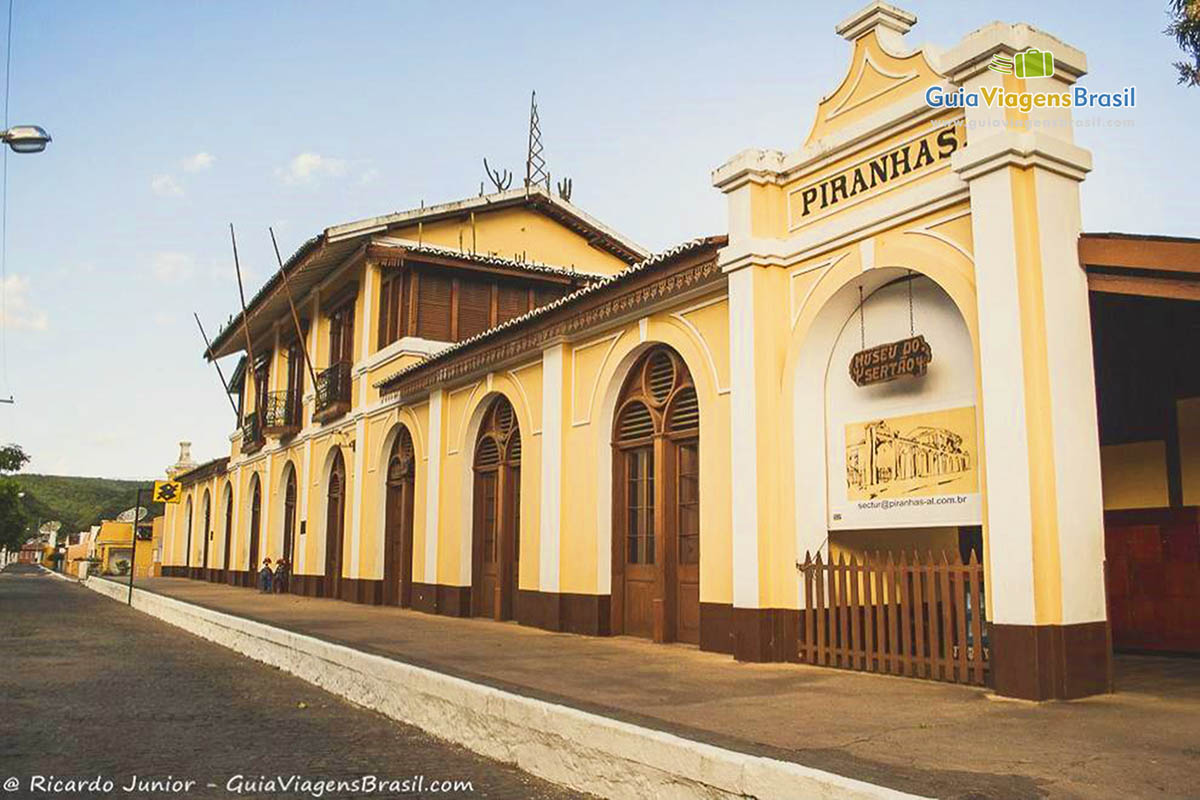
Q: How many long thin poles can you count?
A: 3